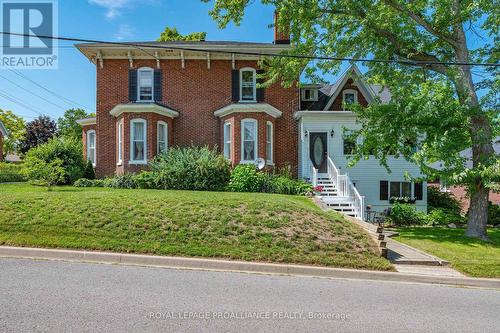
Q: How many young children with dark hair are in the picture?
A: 0